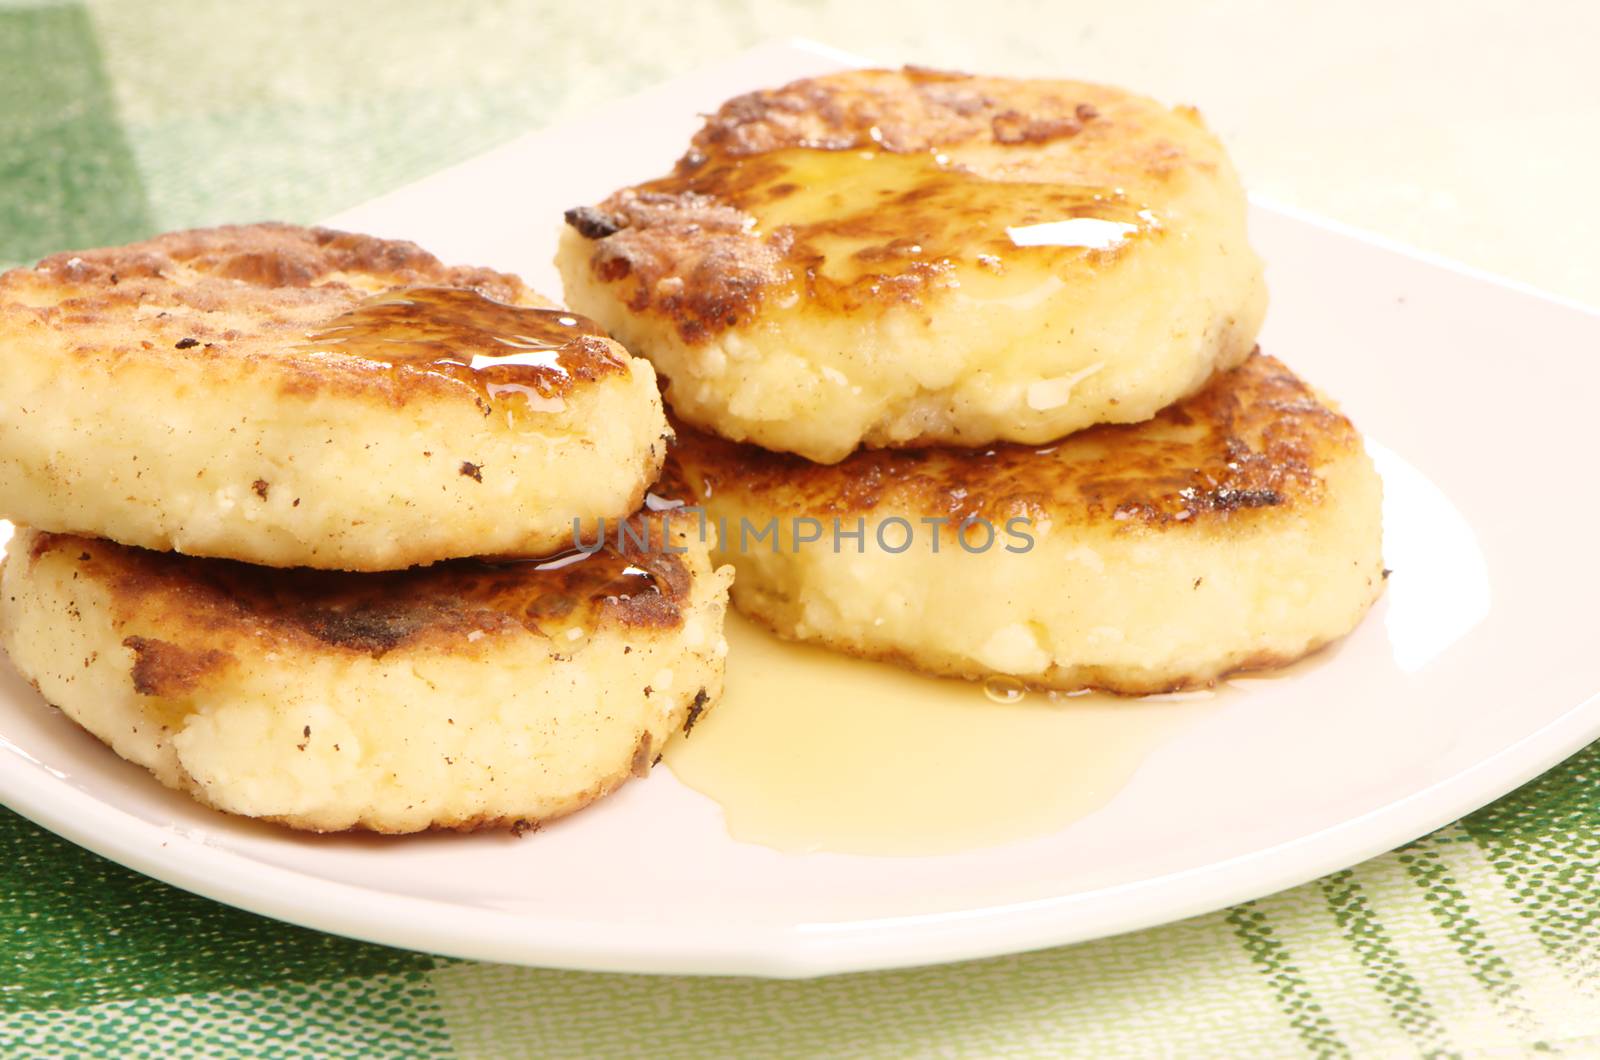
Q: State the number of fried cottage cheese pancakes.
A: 4